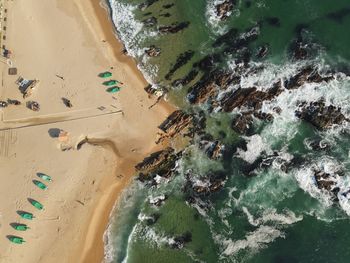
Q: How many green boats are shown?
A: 9